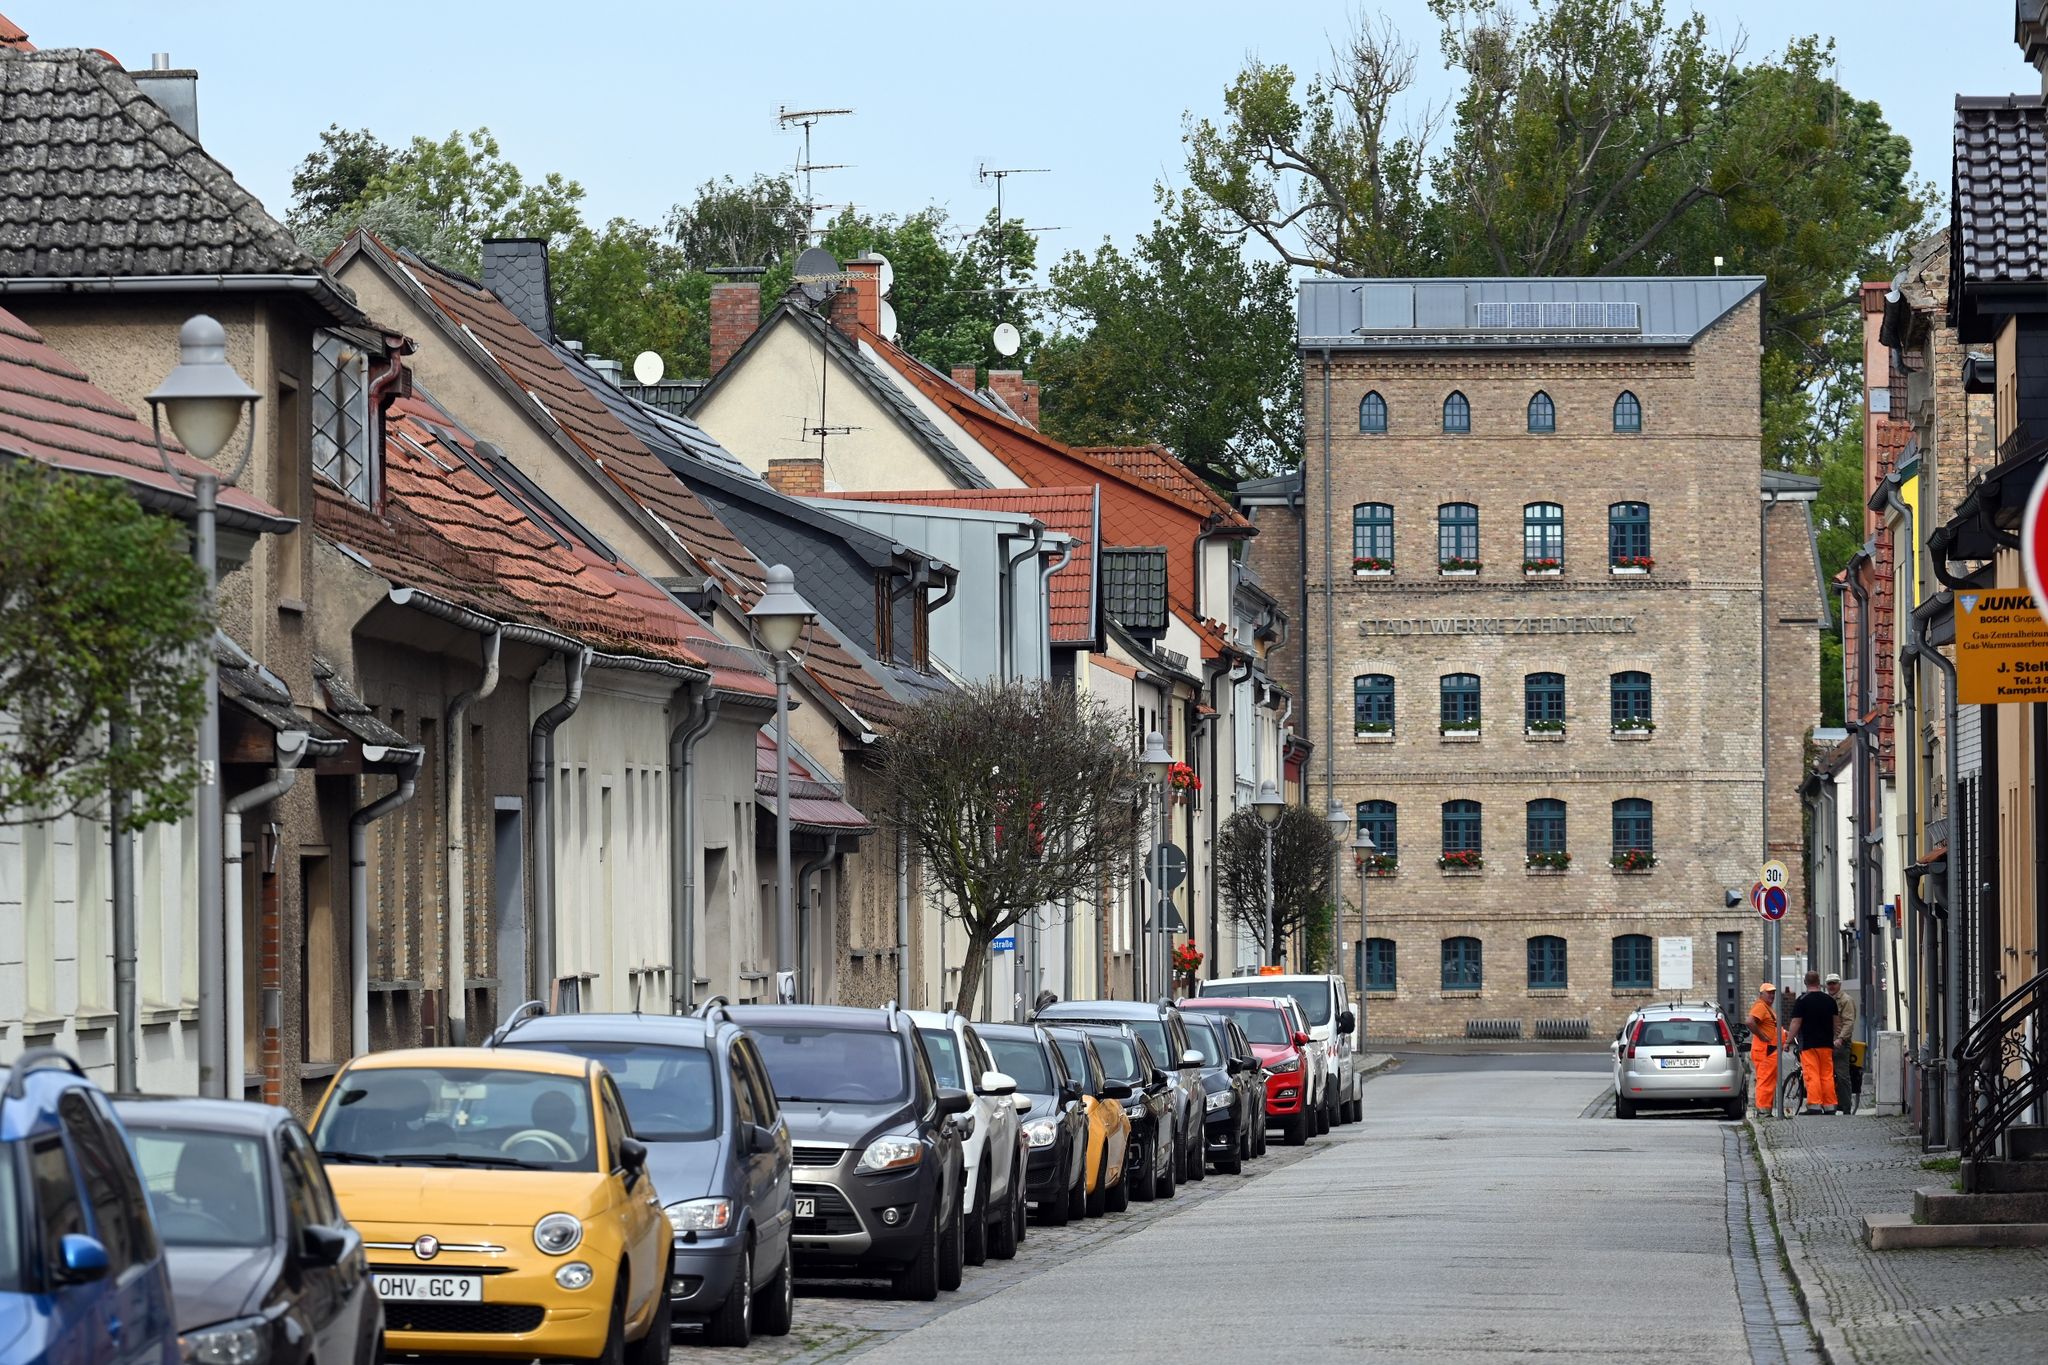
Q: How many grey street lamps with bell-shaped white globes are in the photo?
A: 6